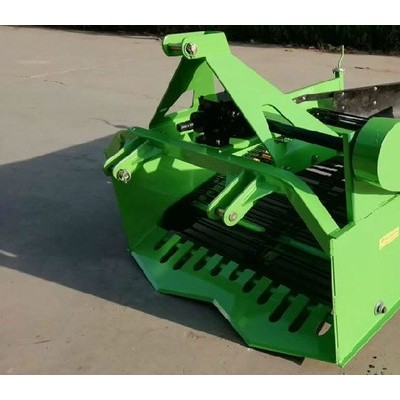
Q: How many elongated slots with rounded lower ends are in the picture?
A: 11